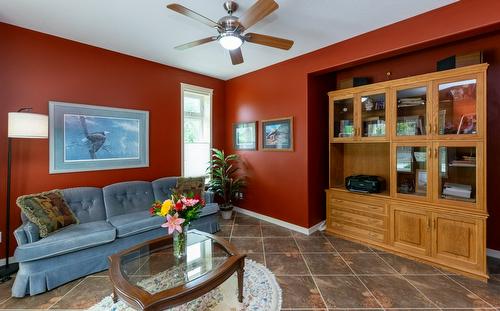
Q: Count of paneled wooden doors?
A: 2